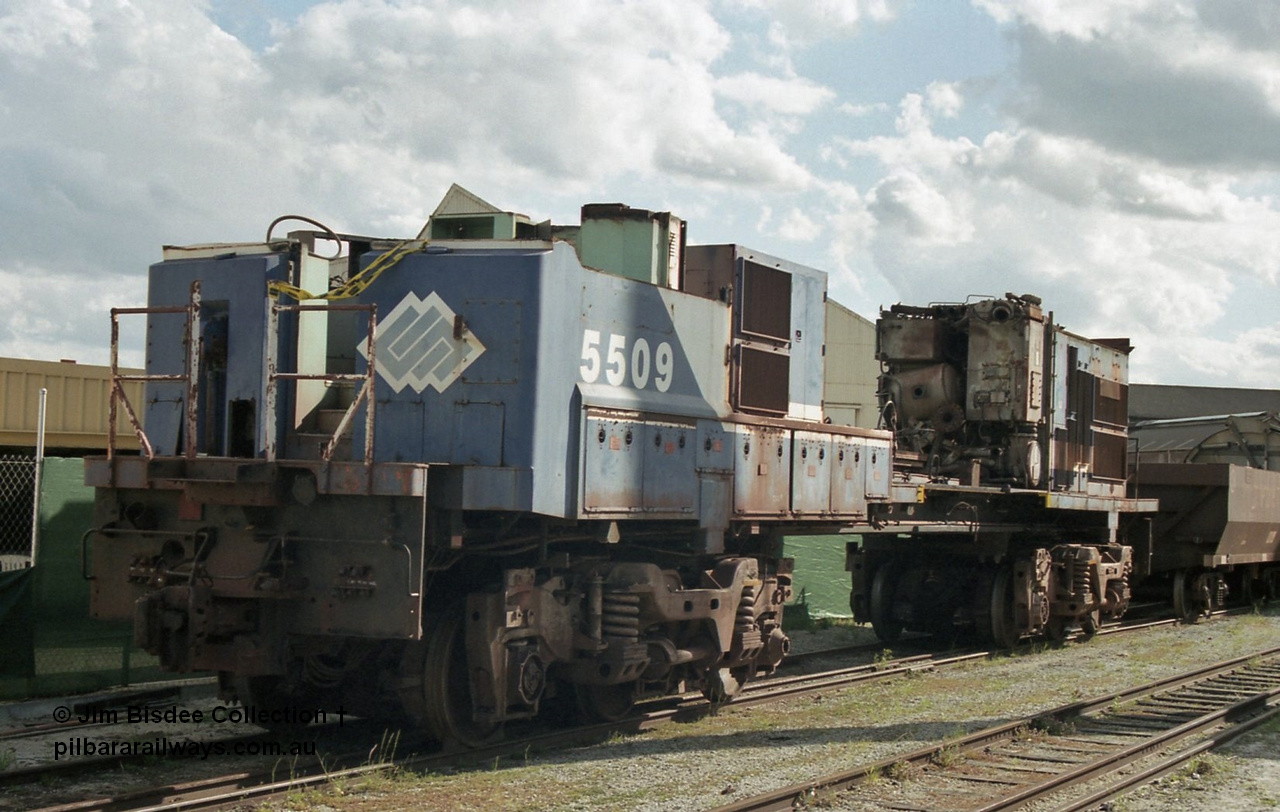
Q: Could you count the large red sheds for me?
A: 0